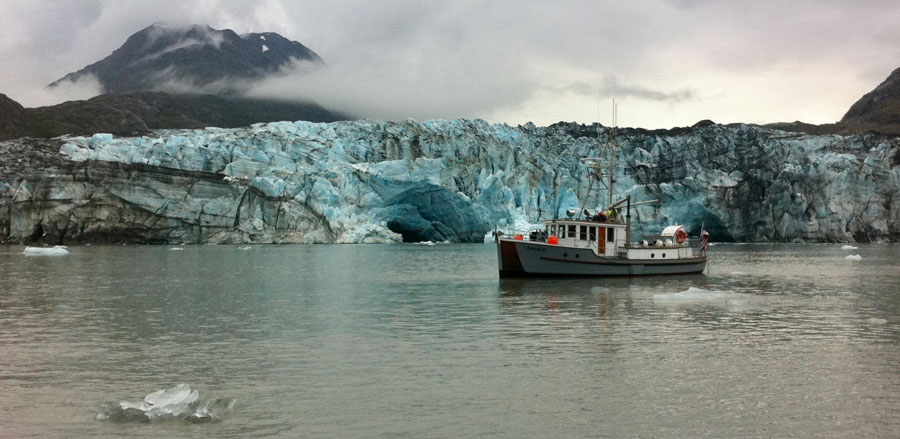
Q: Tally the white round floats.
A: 3